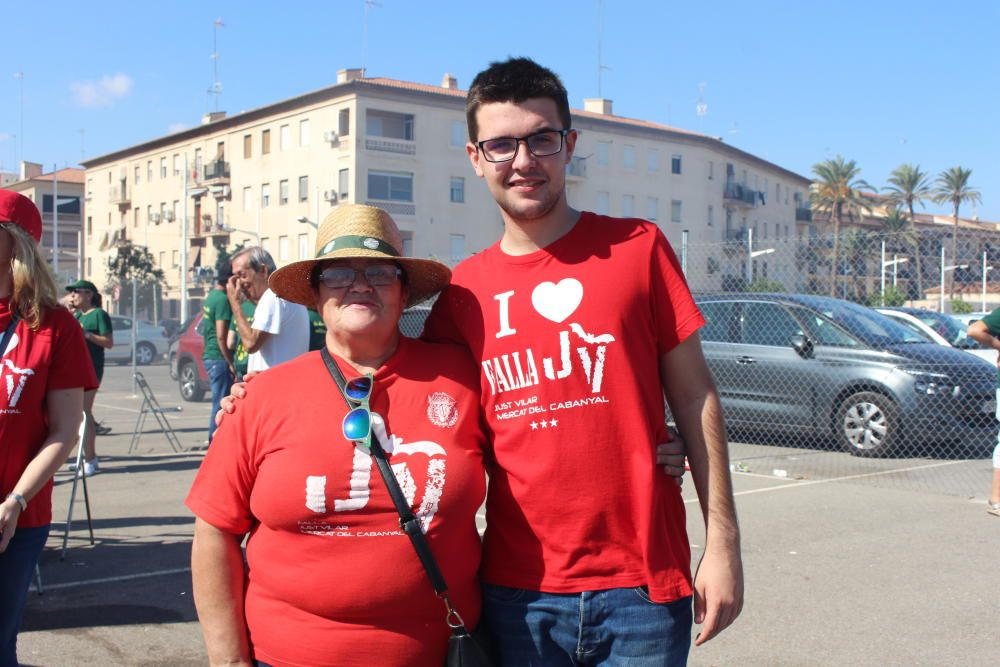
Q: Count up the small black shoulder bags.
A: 1